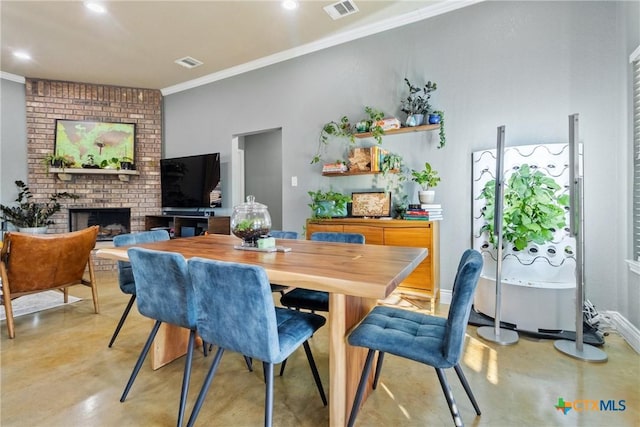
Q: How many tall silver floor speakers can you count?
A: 2